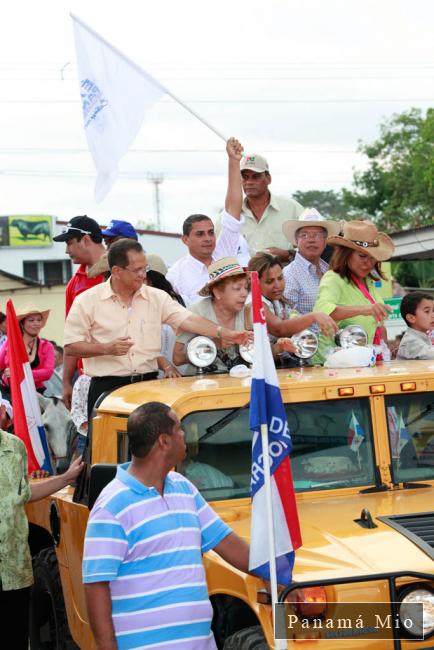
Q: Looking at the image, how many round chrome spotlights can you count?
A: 4